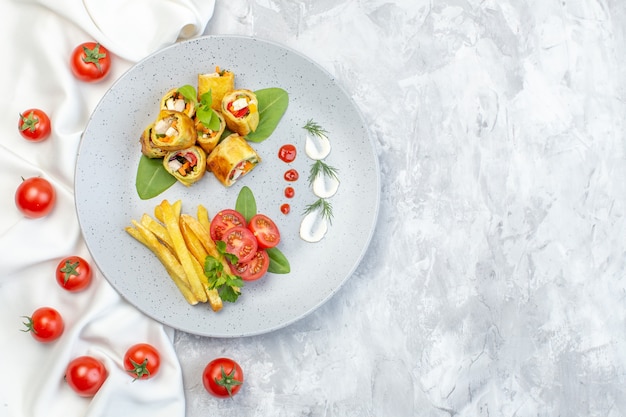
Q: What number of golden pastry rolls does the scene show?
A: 8